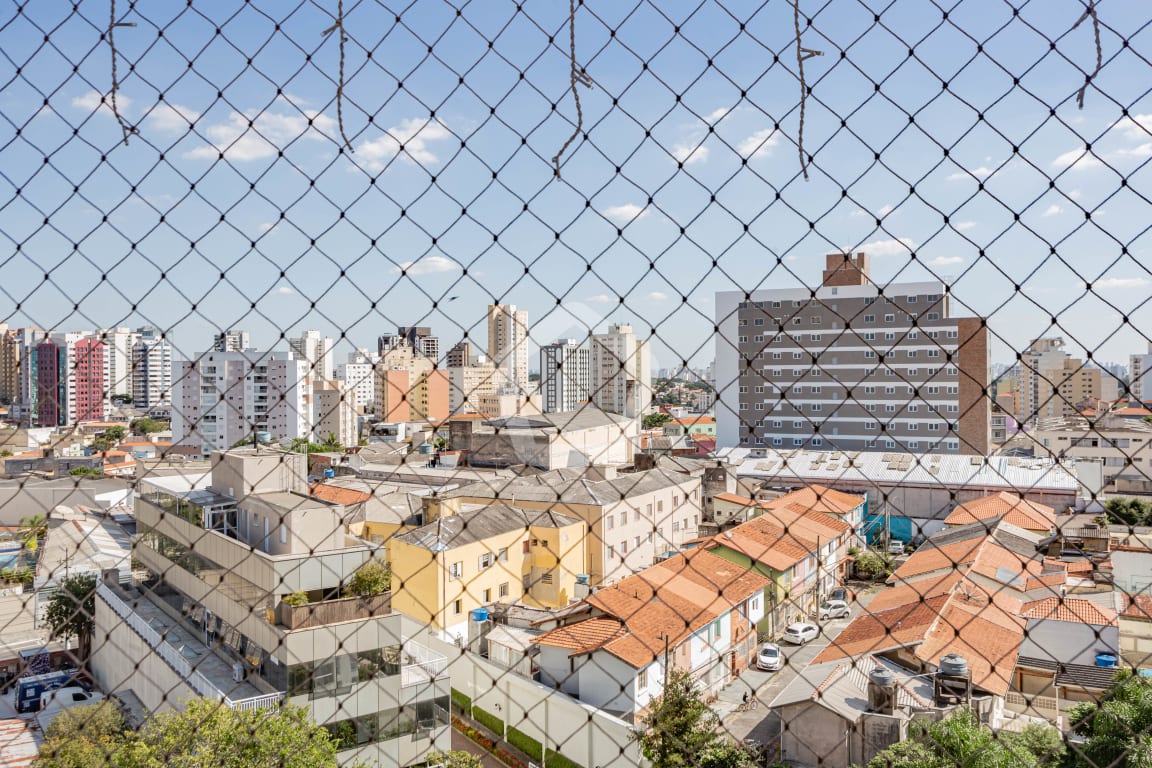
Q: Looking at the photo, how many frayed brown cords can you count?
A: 5